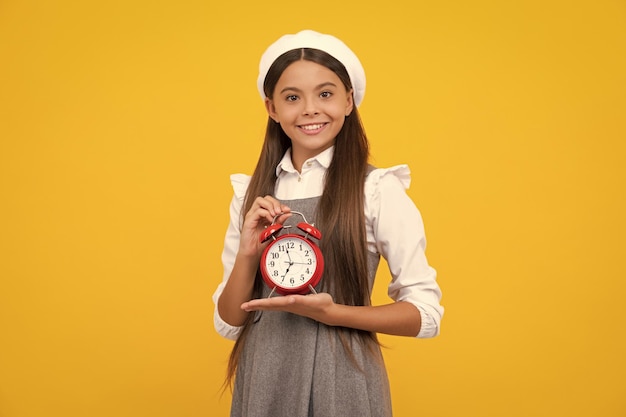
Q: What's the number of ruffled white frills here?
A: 2